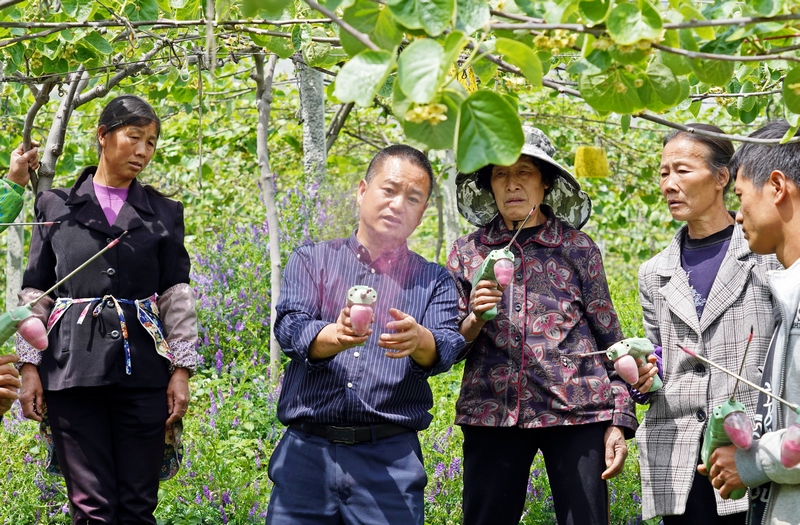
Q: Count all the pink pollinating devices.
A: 6